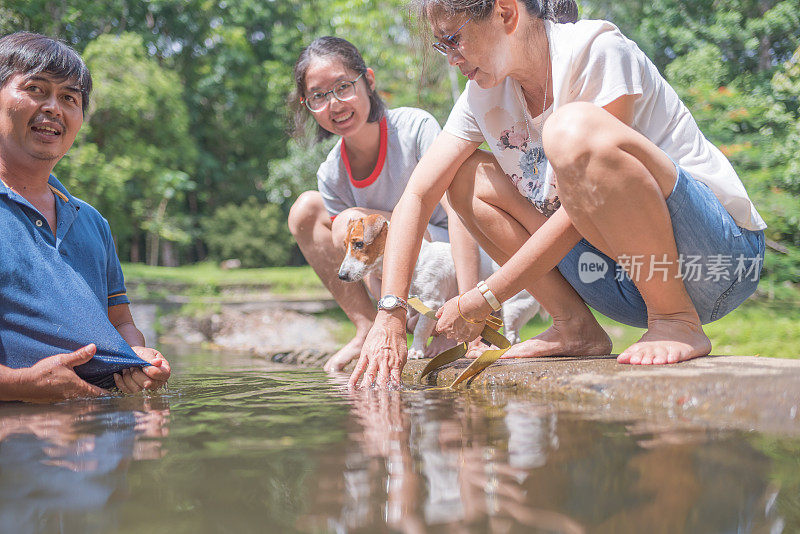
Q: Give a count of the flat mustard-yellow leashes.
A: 1